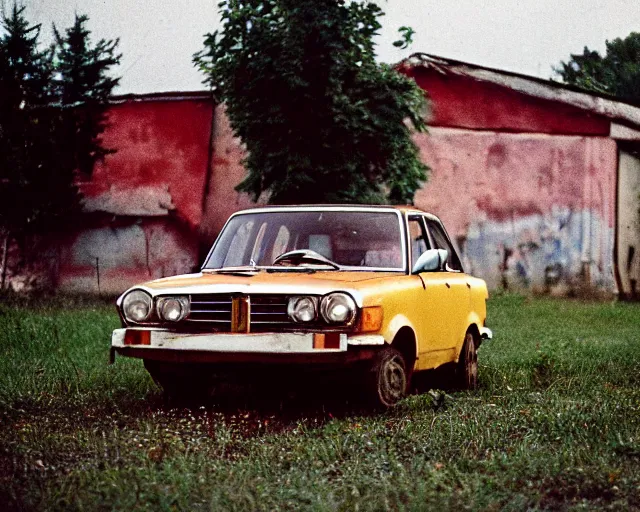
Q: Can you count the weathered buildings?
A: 2